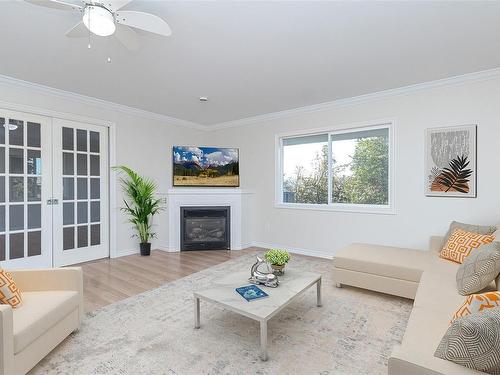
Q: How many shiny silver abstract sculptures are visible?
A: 1